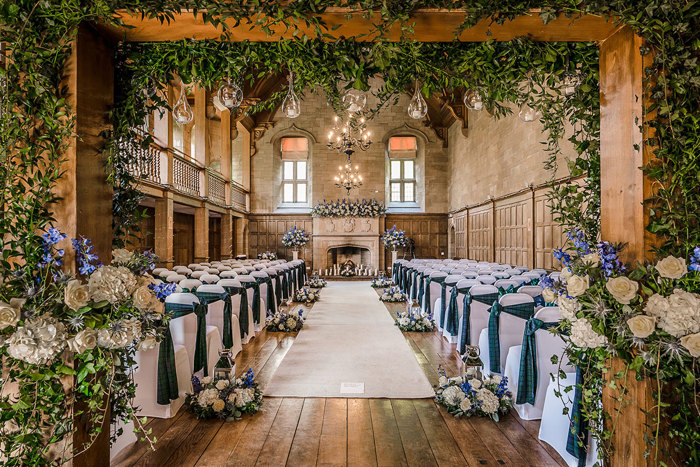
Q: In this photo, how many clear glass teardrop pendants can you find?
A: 3